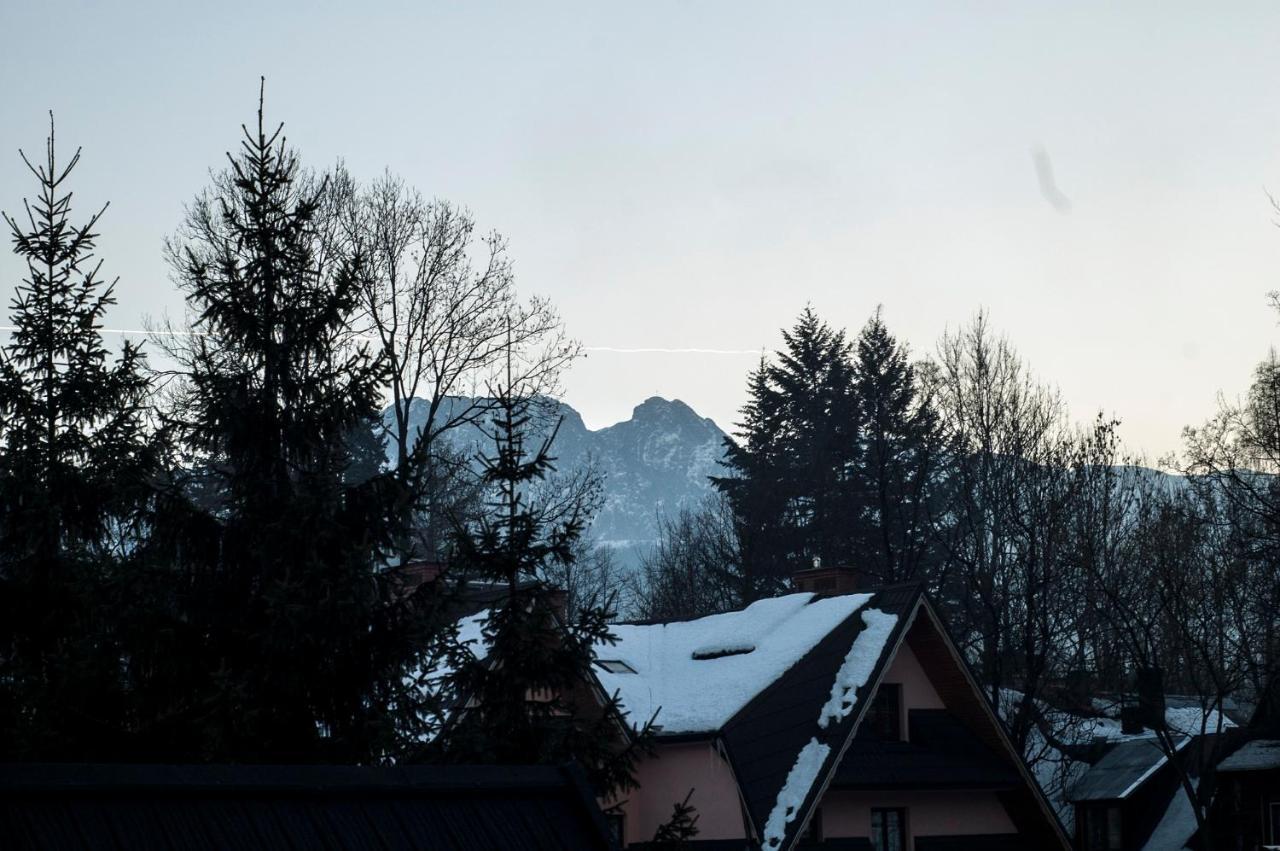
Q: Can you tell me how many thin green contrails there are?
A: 0